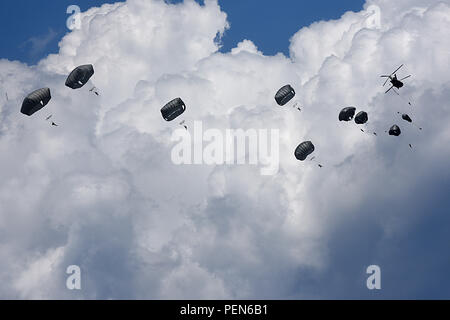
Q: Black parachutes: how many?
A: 9